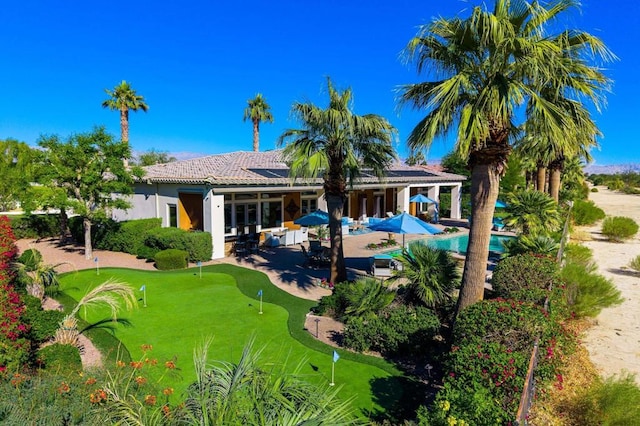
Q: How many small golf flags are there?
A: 5